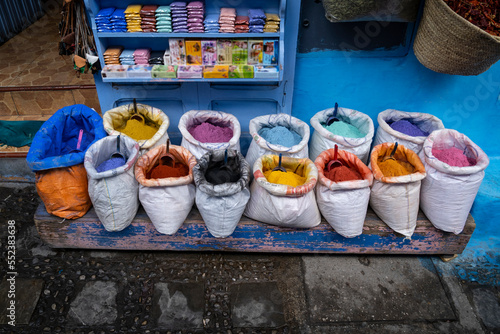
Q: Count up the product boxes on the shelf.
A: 14